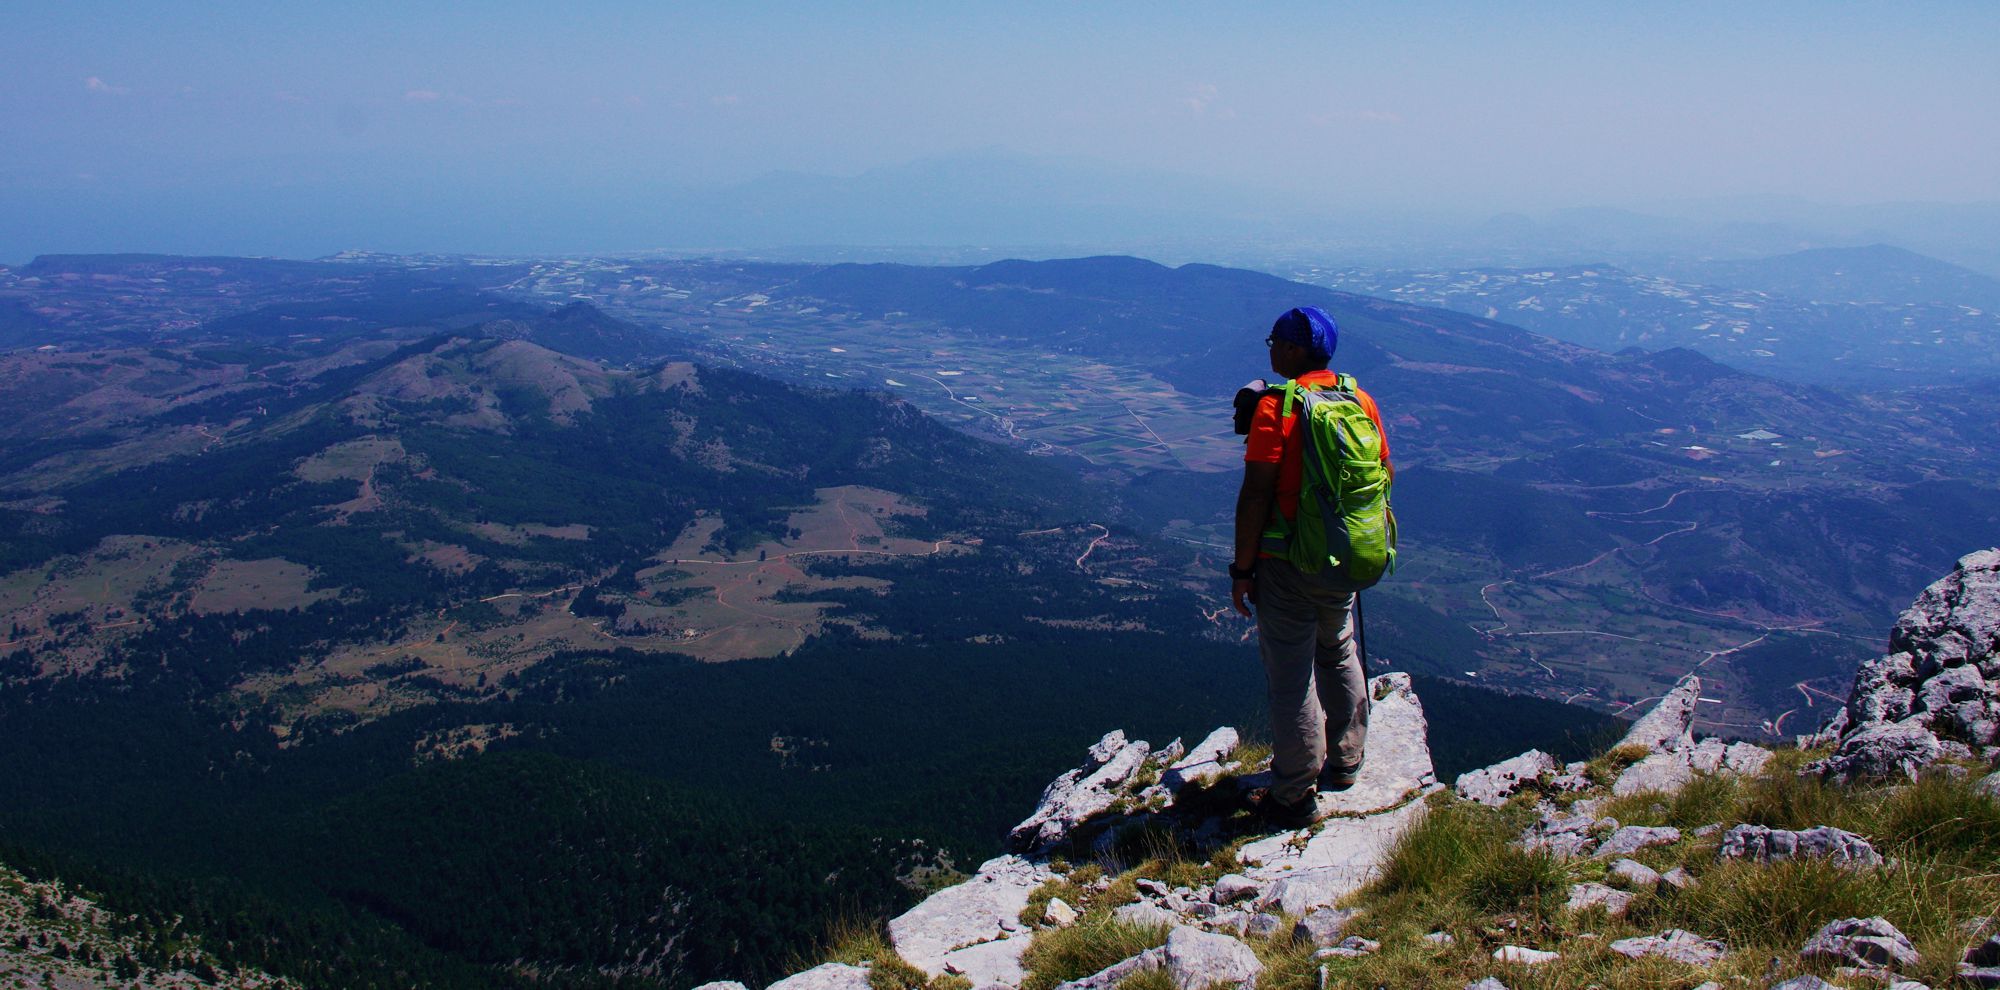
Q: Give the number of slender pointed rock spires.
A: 1